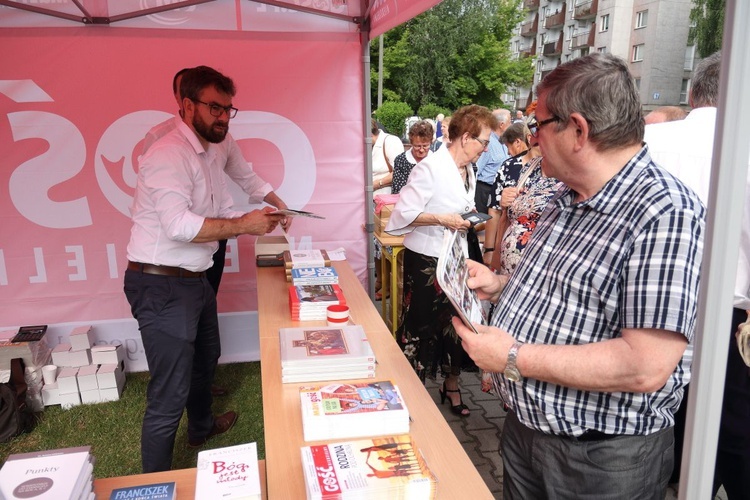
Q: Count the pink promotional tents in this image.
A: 1